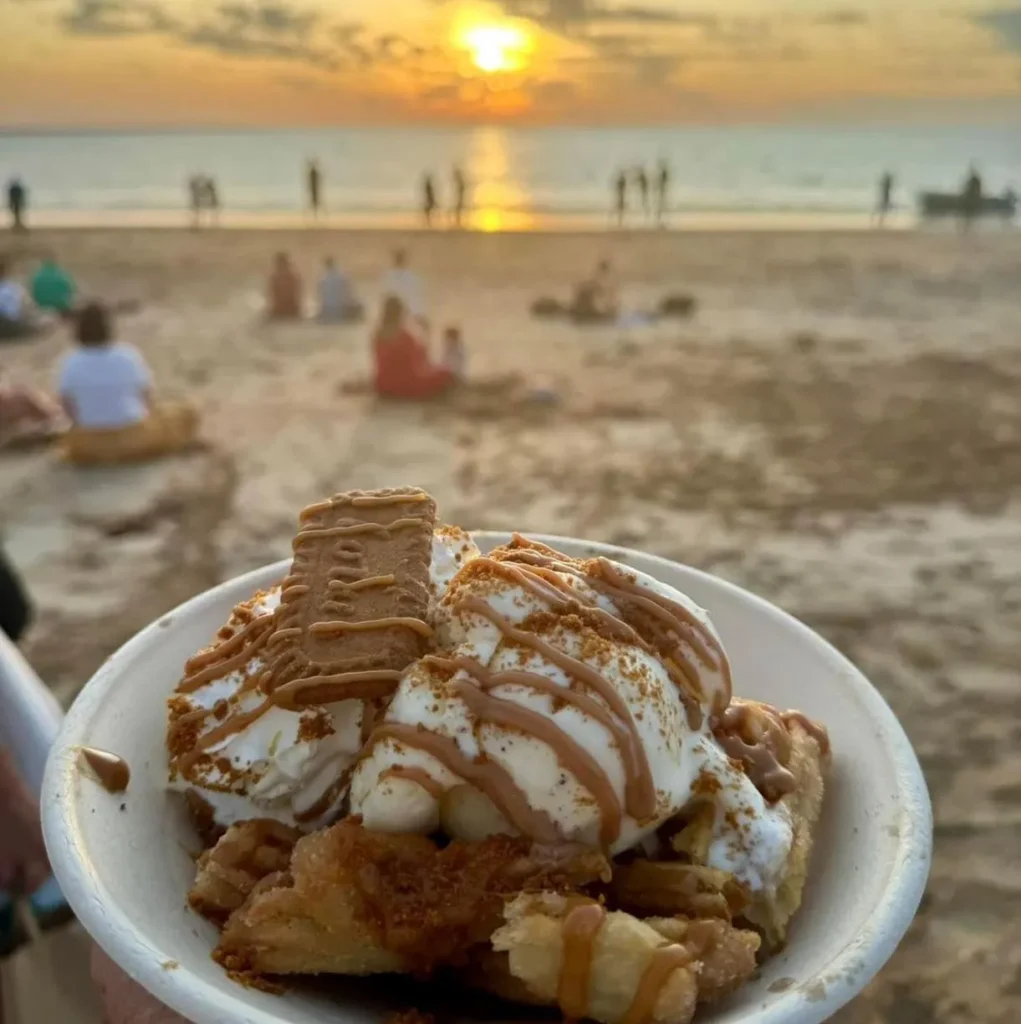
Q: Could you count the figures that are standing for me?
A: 11